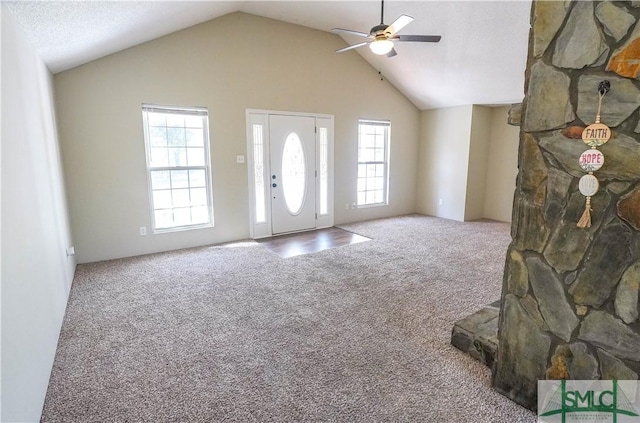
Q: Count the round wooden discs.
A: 3